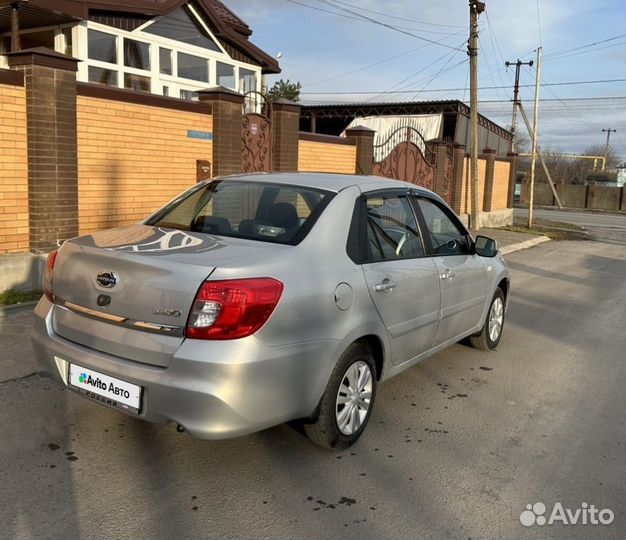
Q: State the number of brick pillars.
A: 8